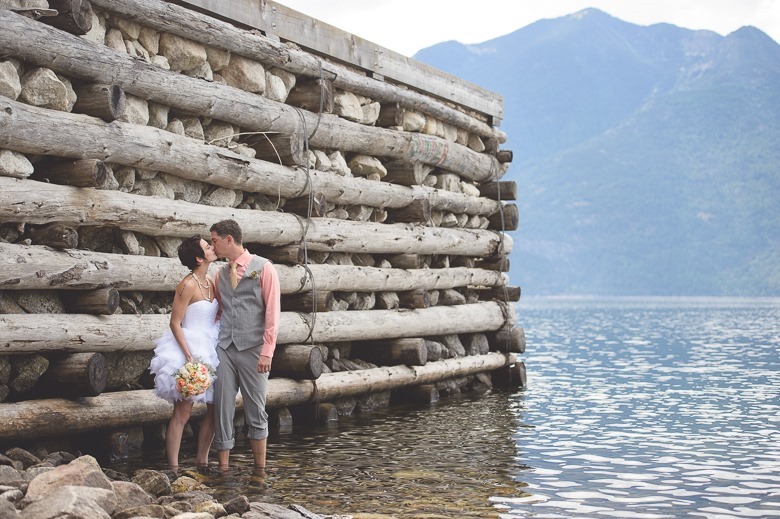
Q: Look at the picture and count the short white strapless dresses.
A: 1